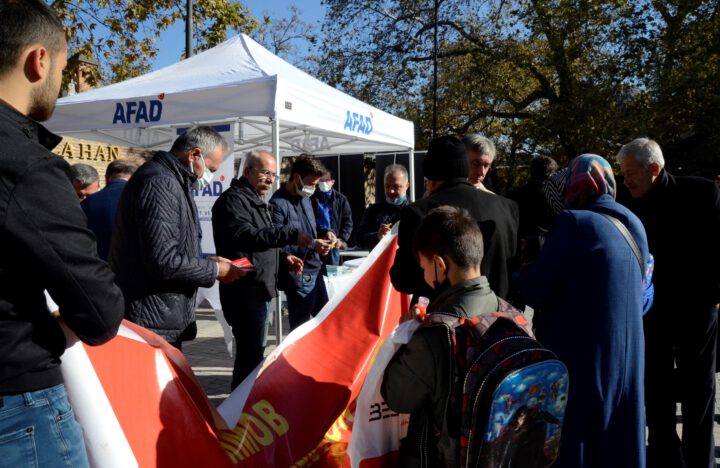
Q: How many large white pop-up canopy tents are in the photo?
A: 1